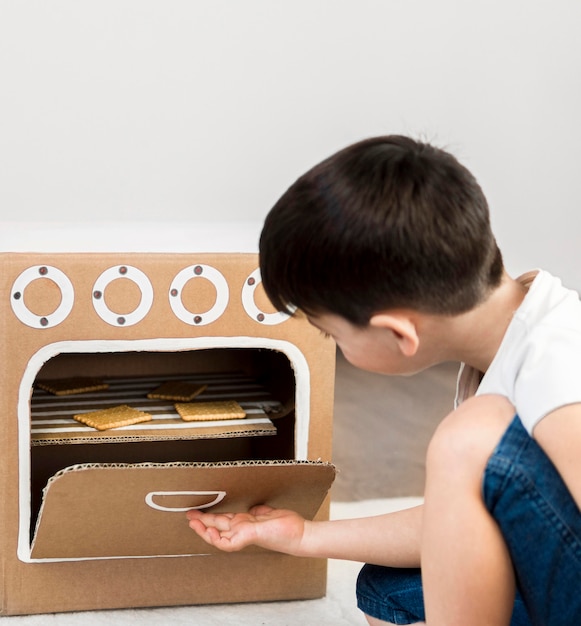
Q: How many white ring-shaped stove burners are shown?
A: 4